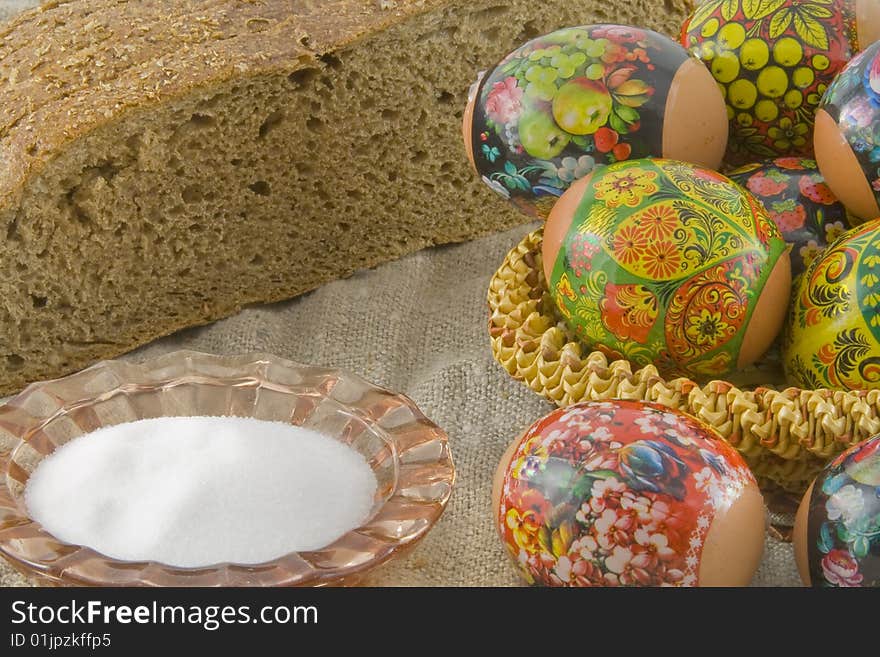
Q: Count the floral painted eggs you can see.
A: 8